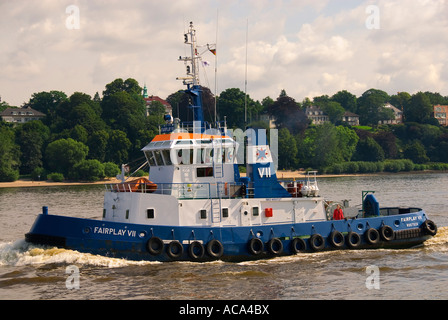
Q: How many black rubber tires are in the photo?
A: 13